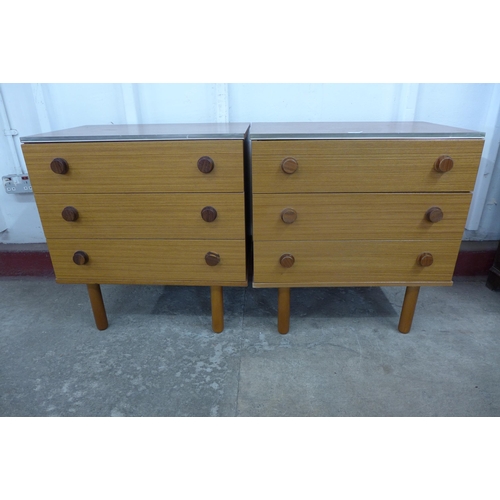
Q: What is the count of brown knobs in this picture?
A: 12